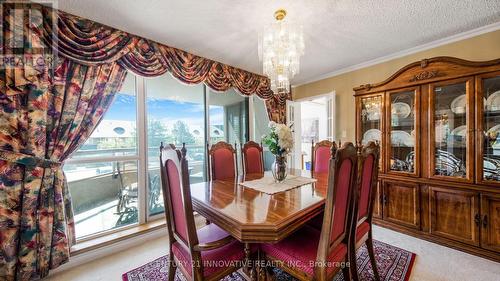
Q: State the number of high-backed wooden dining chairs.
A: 6